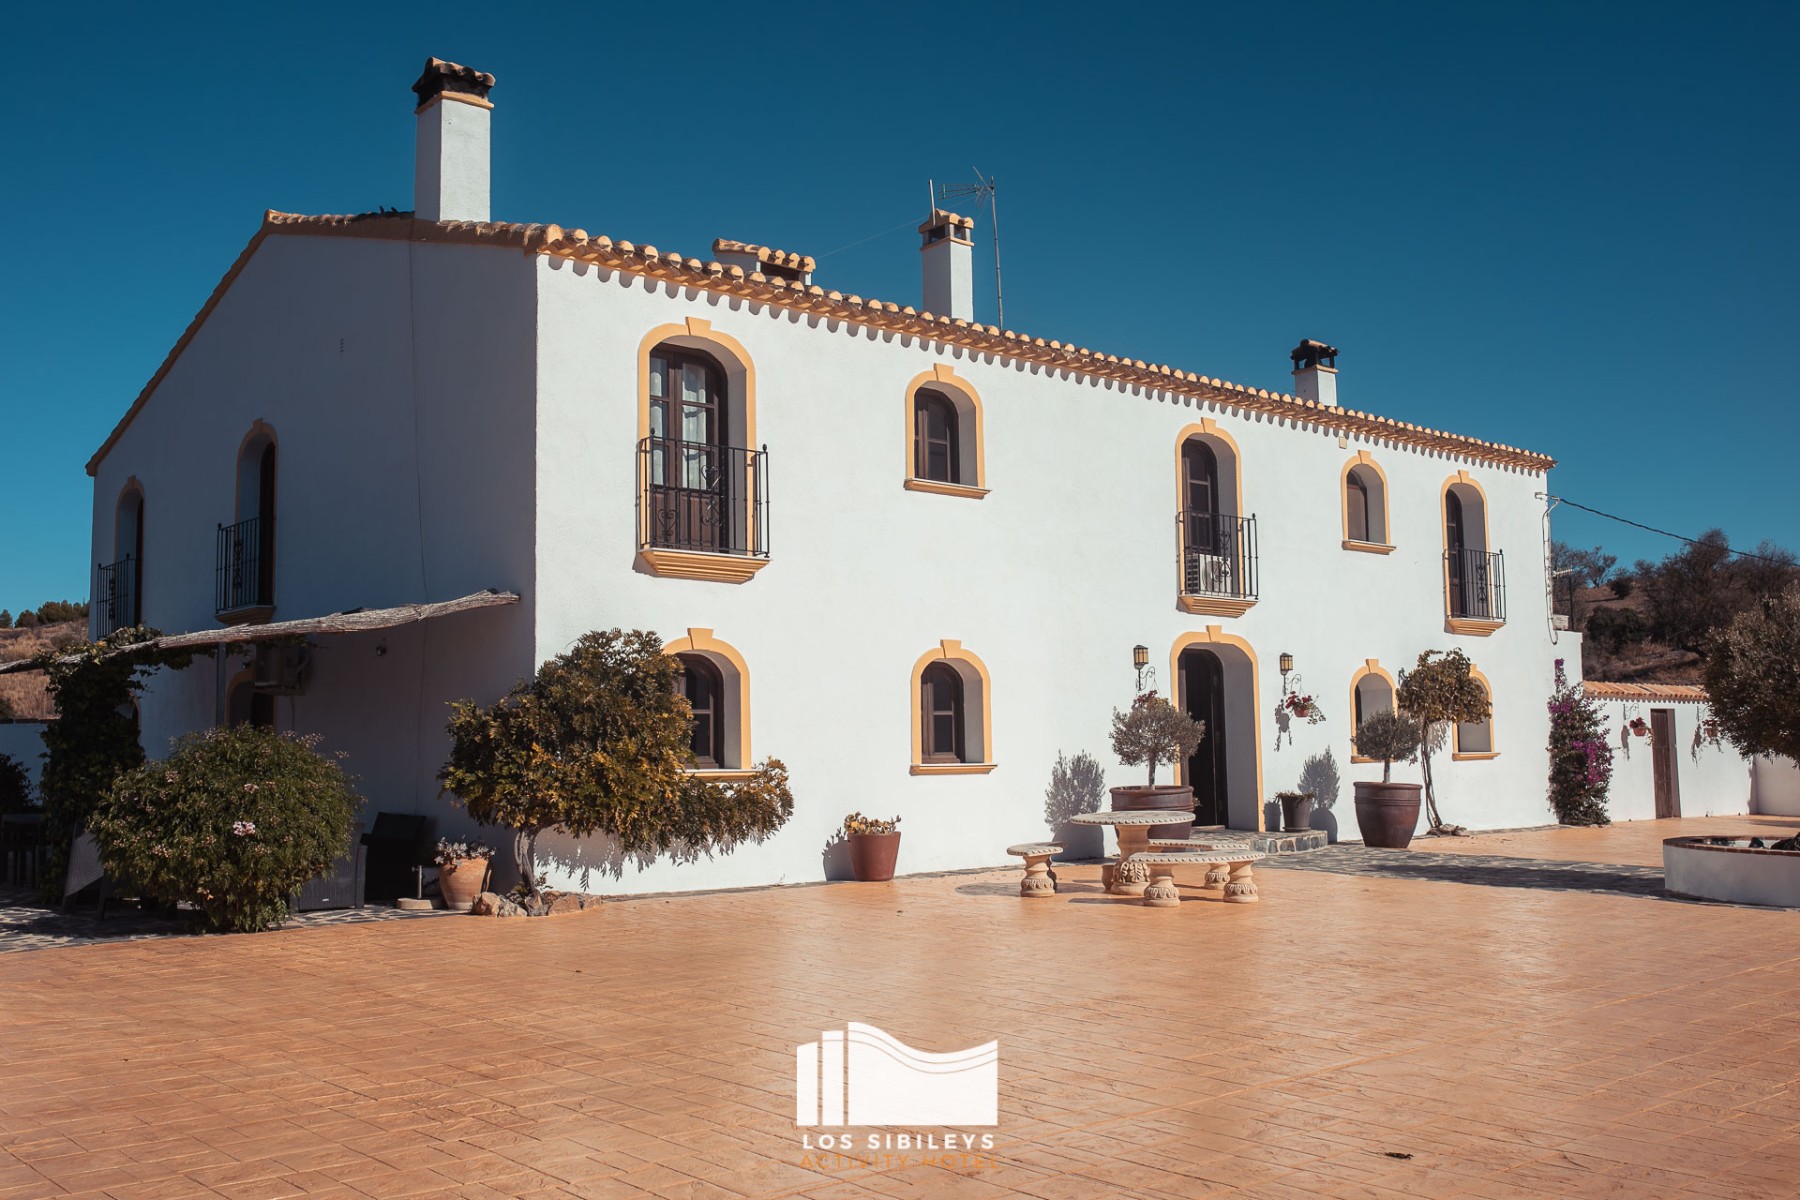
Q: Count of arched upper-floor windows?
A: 7